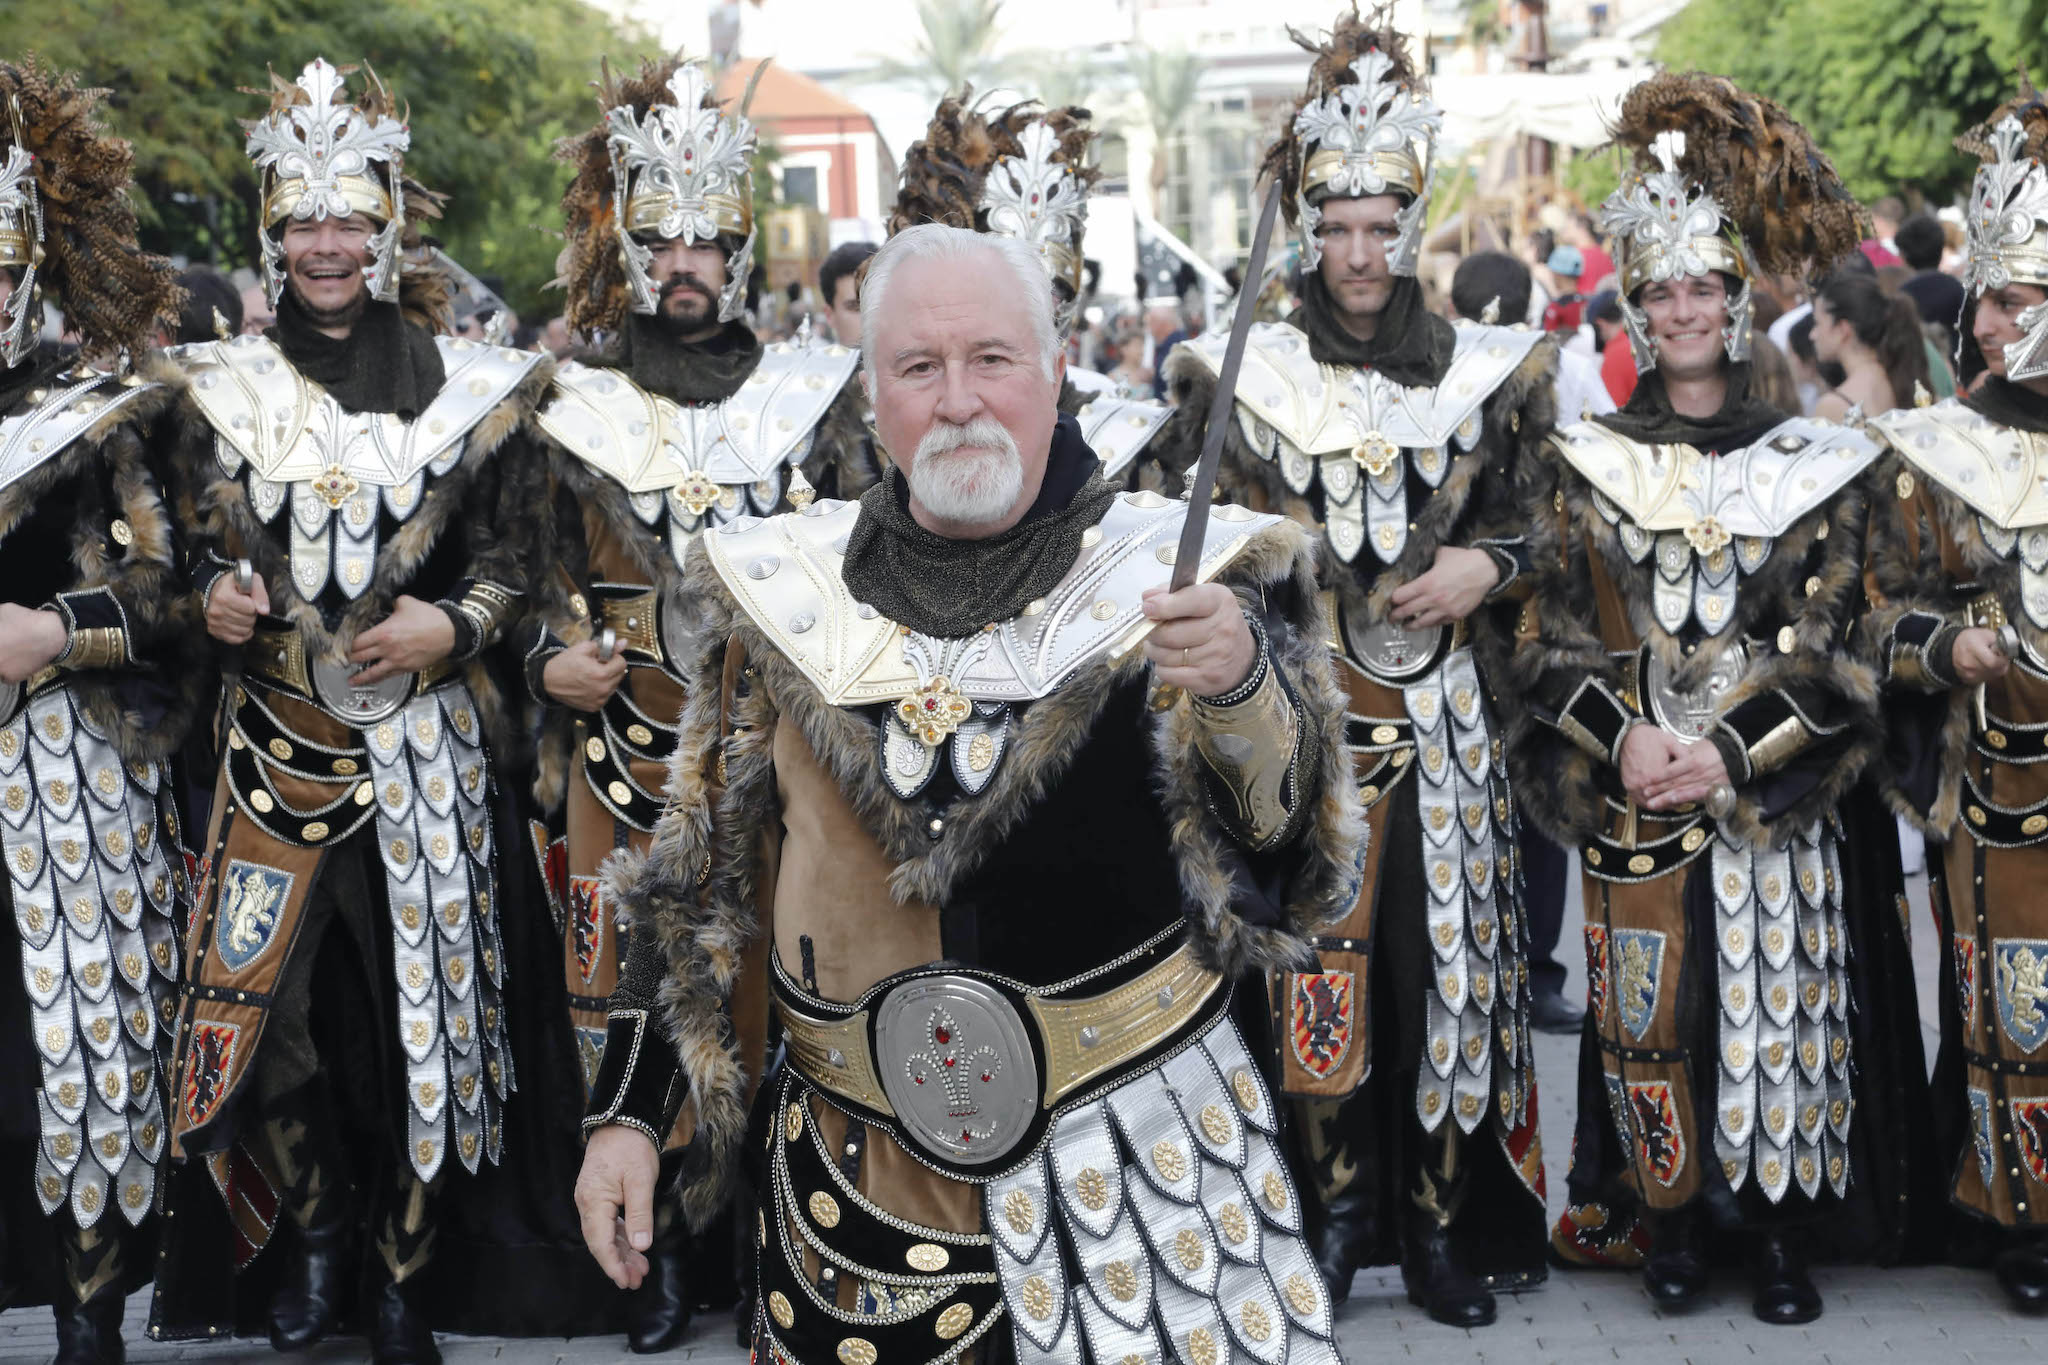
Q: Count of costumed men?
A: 8